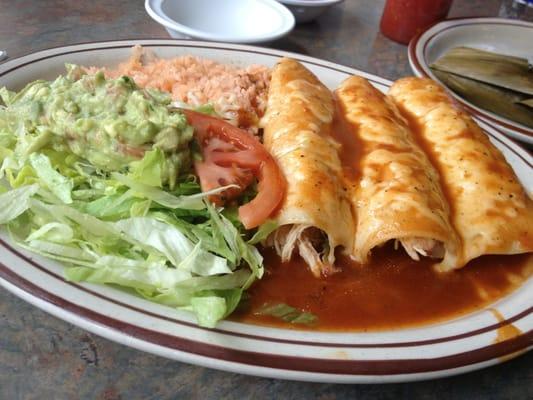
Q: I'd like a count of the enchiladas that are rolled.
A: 3